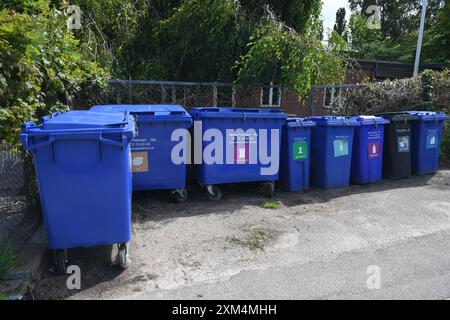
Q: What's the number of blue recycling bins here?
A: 7